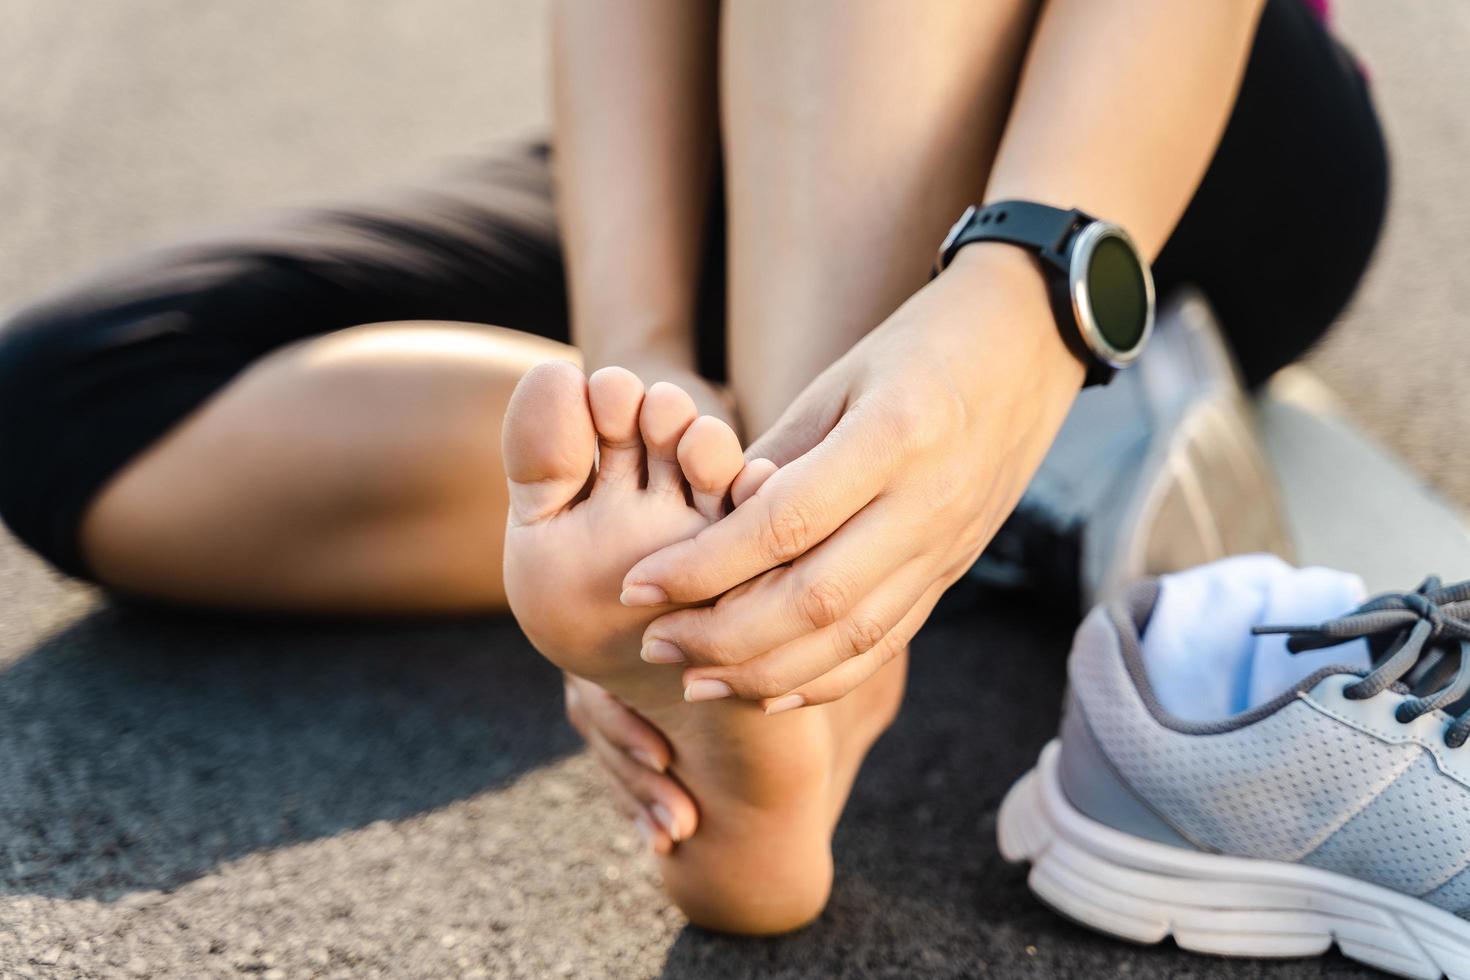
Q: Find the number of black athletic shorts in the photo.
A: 1